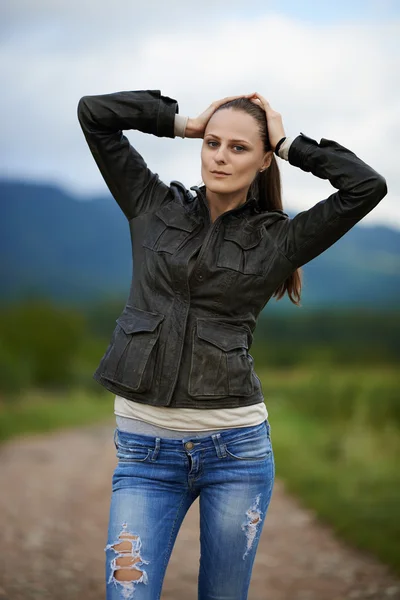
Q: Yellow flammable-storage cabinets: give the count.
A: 0